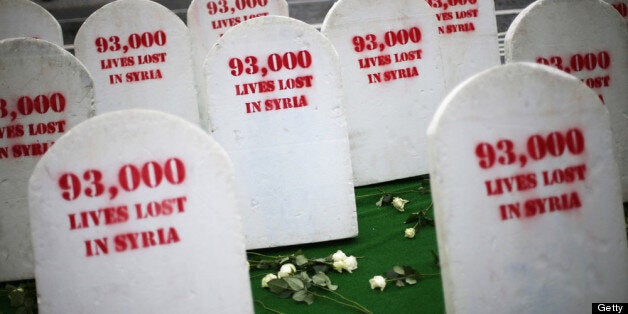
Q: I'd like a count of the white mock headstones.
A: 11